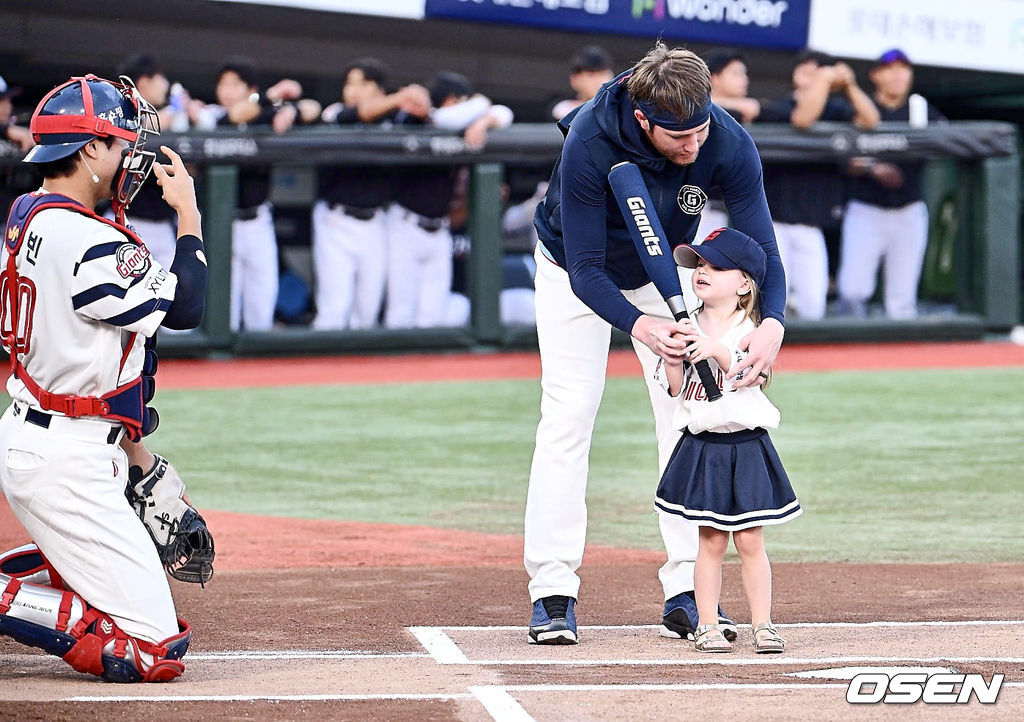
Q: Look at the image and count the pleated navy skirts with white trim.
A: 1